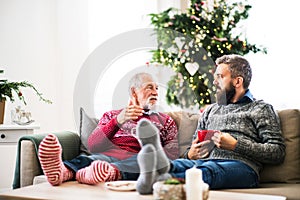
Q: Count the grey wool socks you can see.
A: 2